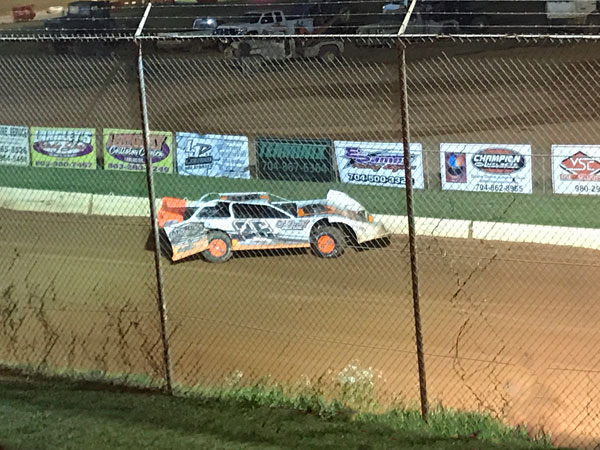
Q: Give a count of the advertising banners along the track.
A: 8